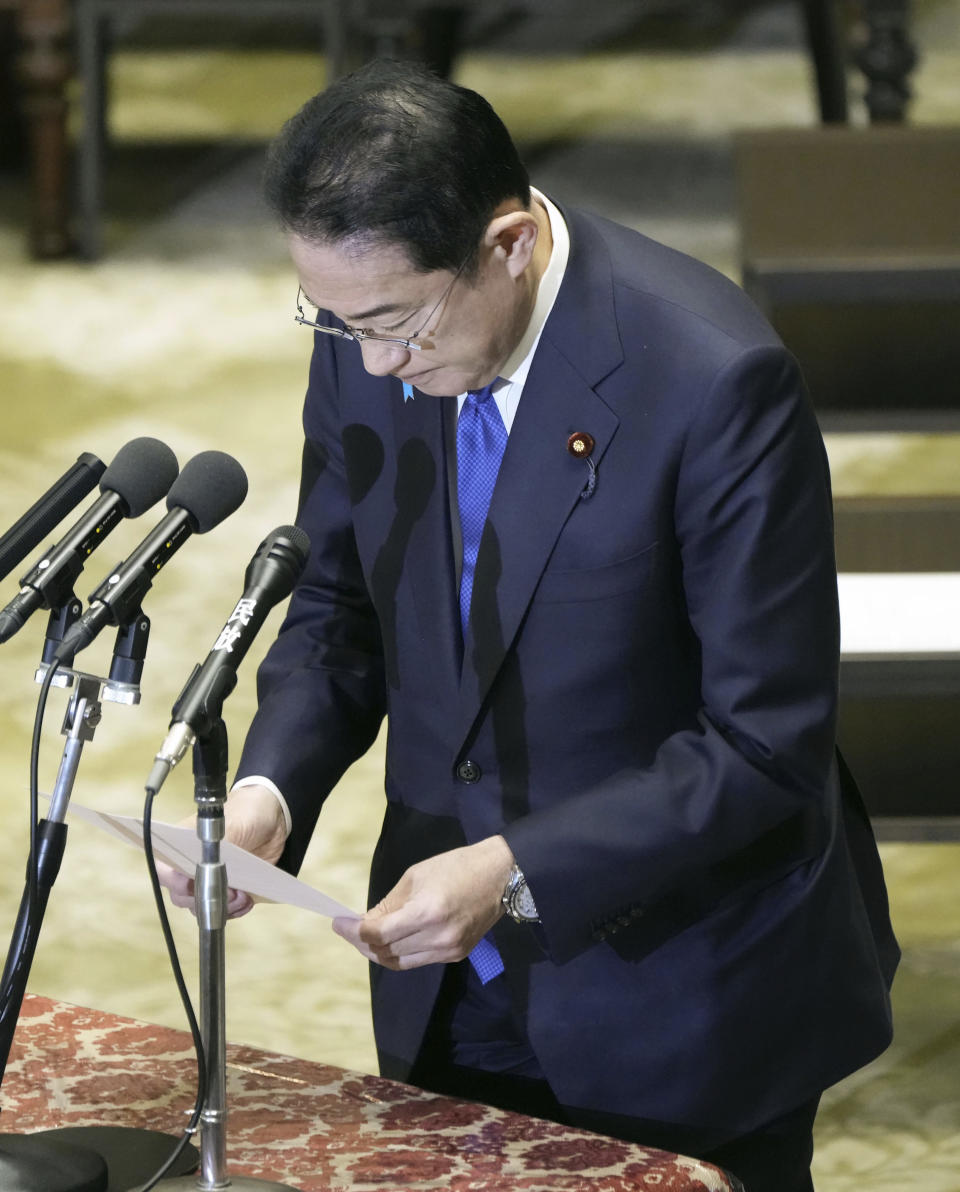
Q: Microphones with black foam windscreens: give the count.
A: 2